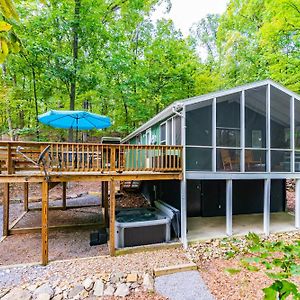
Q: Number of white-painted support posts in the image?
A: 4